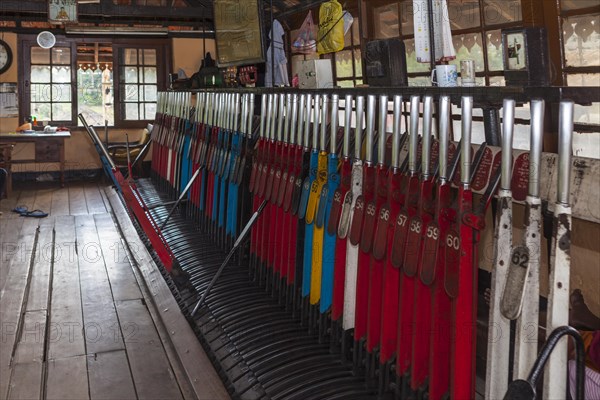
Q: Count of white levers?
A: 5